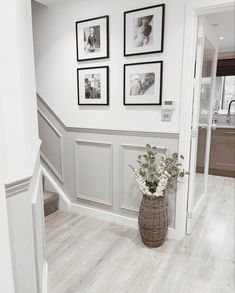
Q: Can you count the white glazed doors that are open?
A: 1